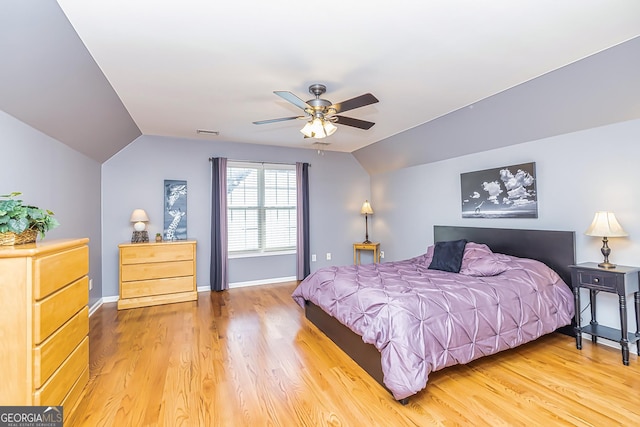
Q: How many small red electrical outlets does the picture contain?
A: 0